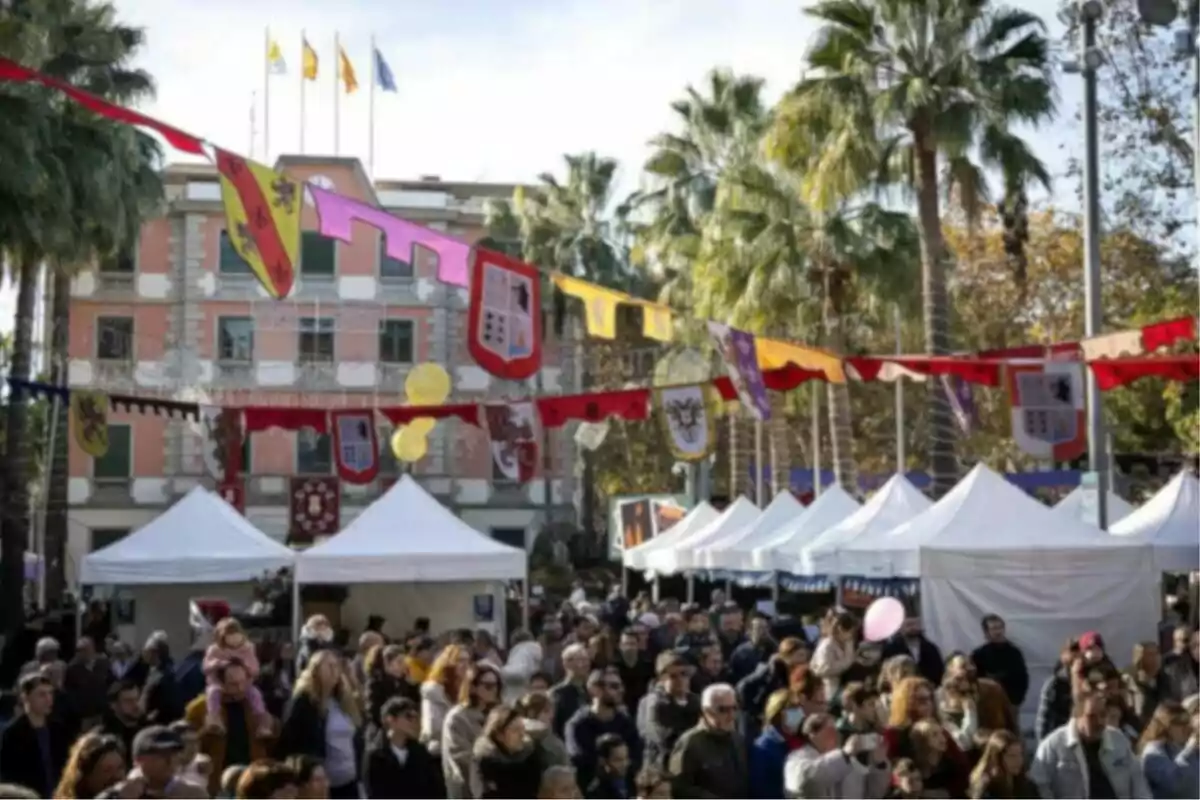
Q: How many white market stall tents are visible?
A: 10